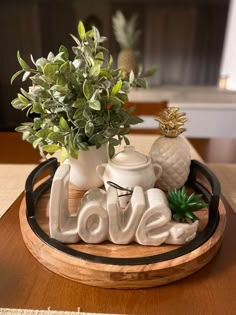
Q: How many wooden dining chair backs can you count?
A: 1